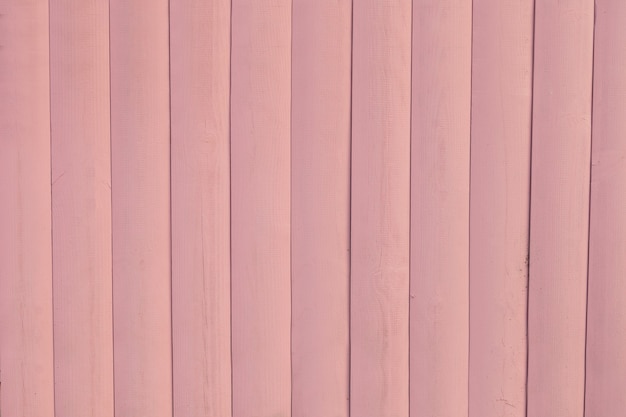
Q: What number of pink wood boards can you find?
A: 11